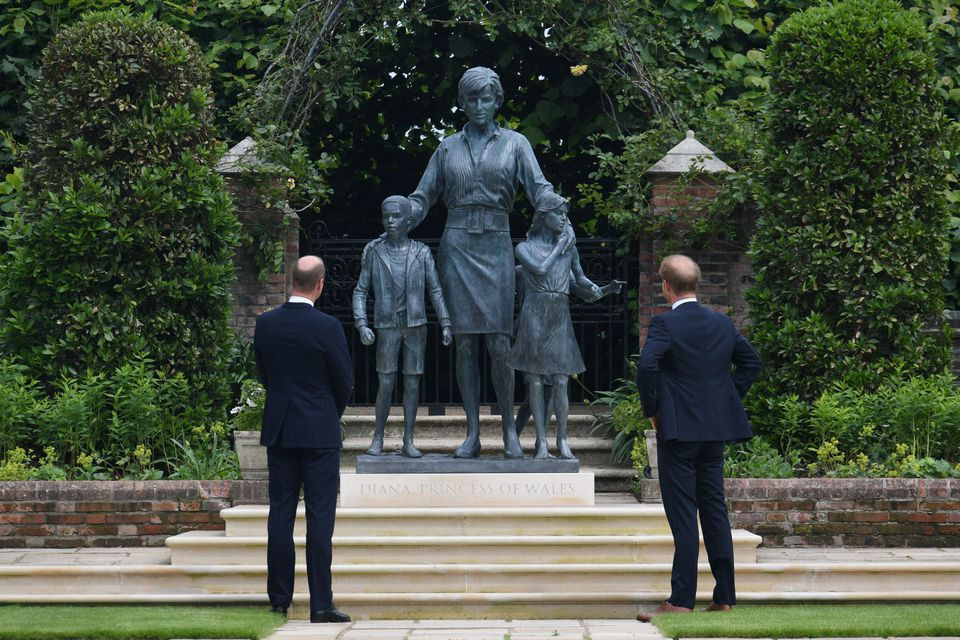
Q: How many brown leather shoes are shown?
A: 2